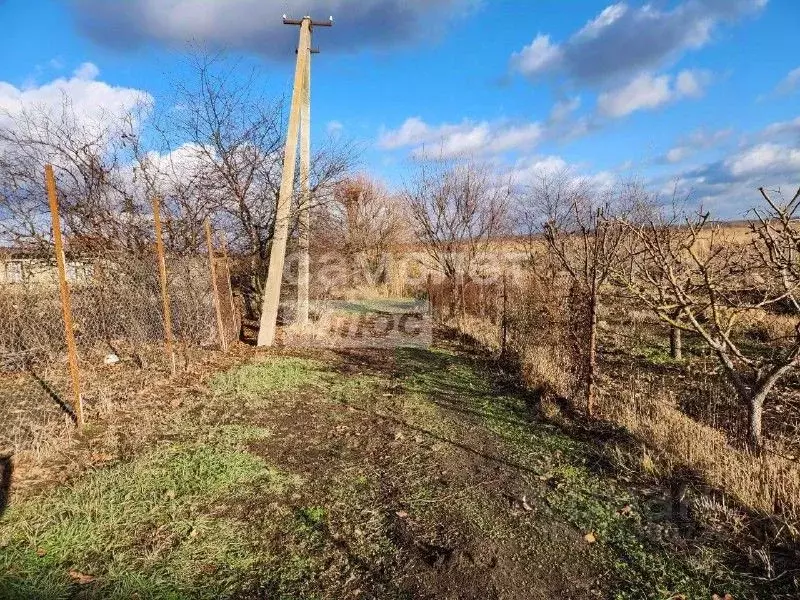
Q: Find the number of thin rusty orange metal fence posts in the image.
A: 4